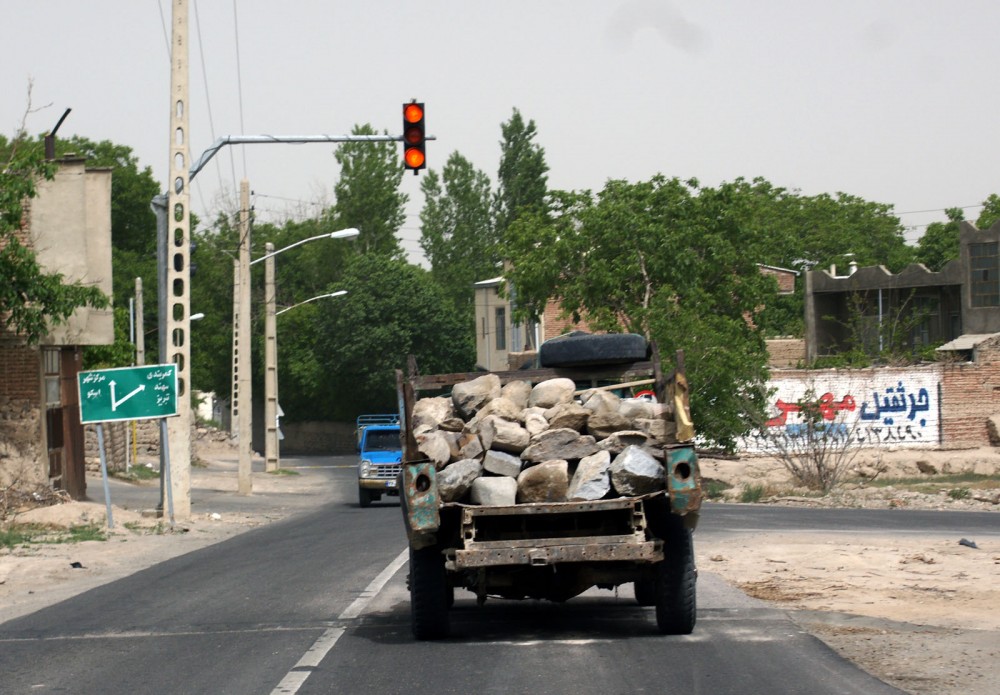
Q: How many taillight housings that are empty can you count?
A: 2